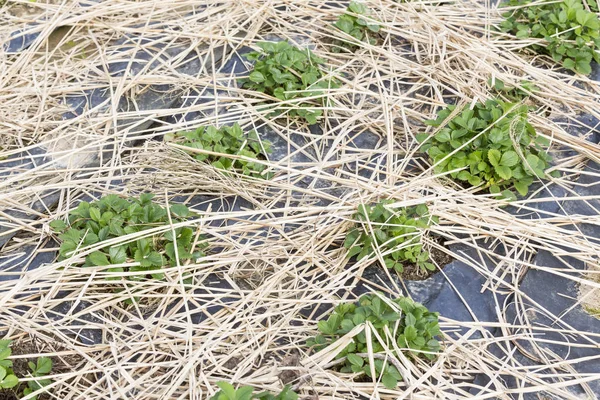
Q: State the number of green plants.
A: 10